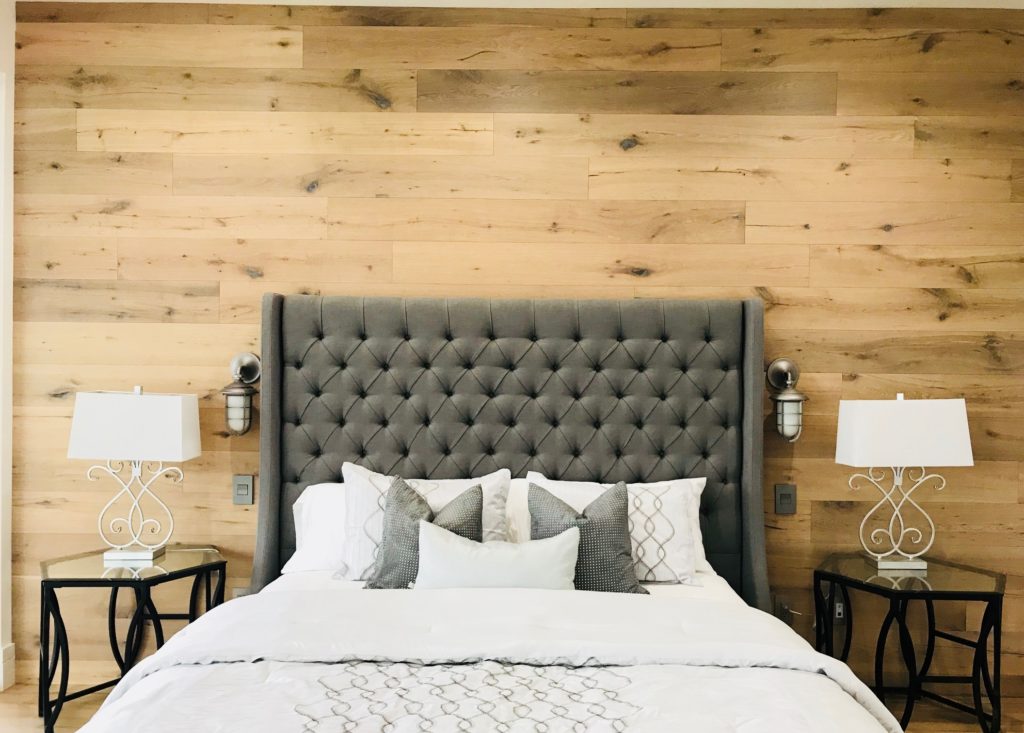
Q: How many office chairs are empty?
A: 0